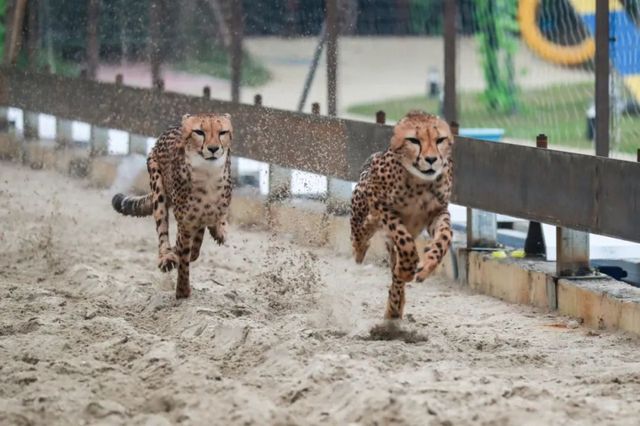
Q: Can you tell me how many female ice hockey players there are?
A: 0